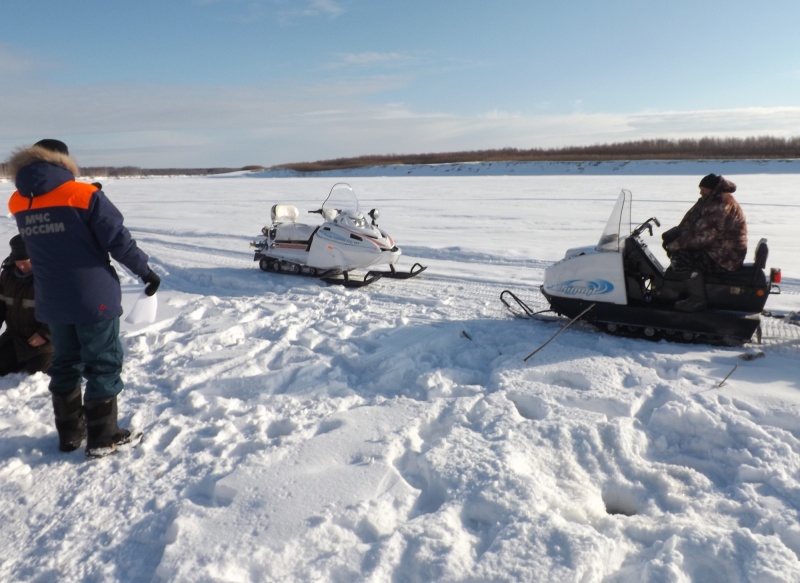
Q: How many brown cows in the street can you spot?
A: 0